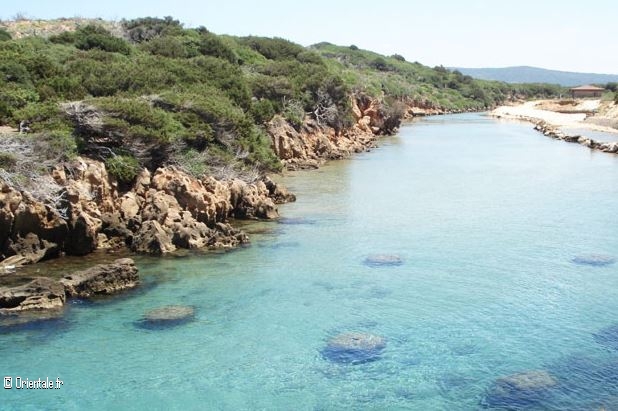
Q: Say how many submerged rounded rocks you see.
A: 5